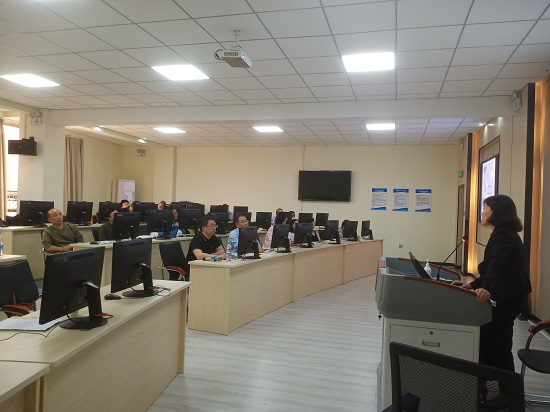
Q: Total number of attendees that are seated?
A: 14